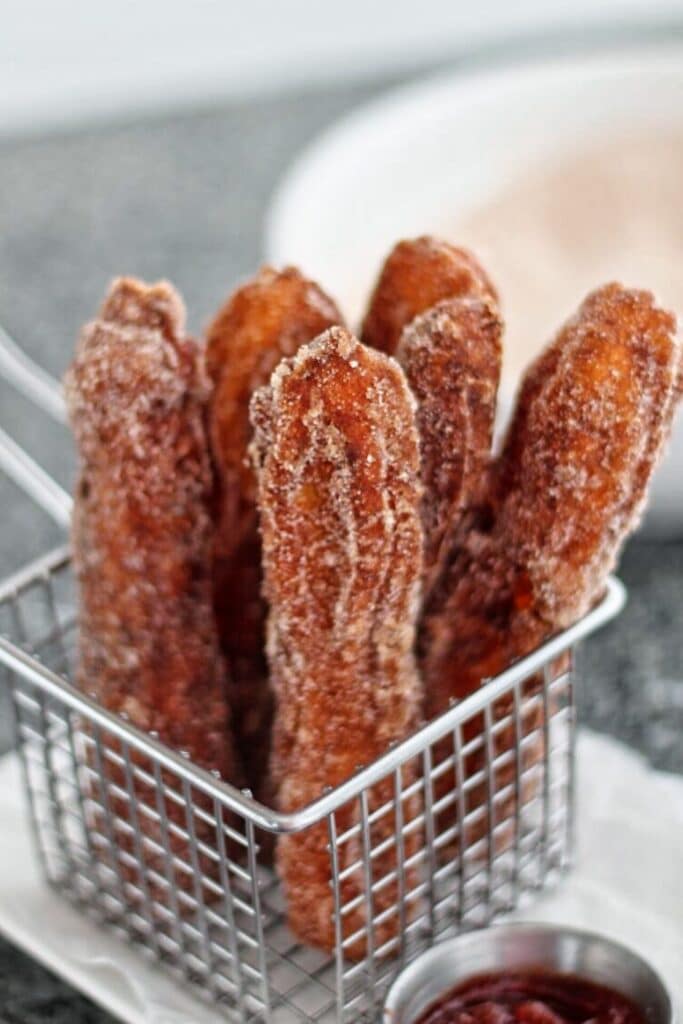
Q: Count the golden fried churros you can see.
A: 6